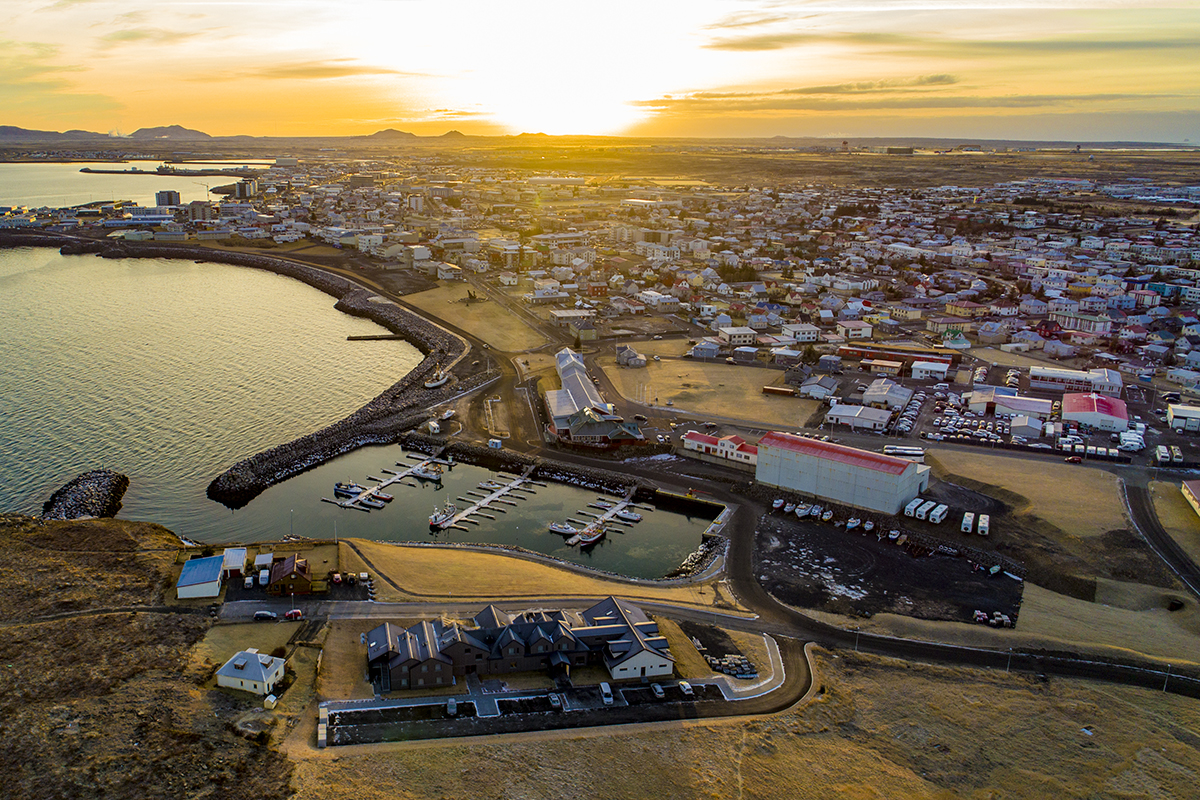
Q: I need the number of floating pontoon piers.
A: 3